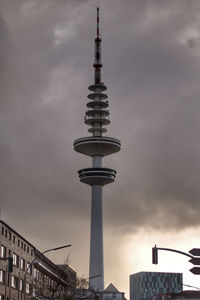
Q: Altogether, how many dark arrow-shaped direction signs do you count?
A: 3